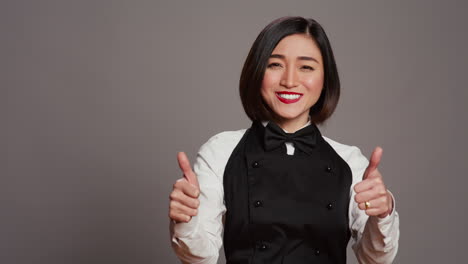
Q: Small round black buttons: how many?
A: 6